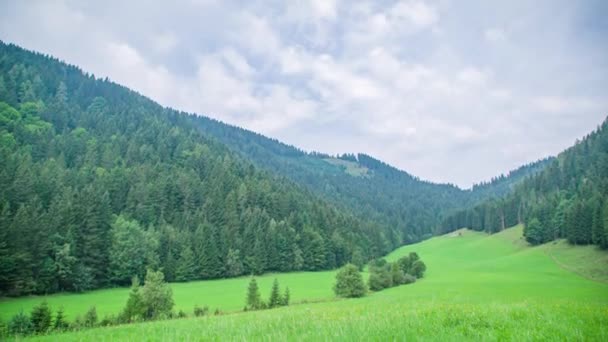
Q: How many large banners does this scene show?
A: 0